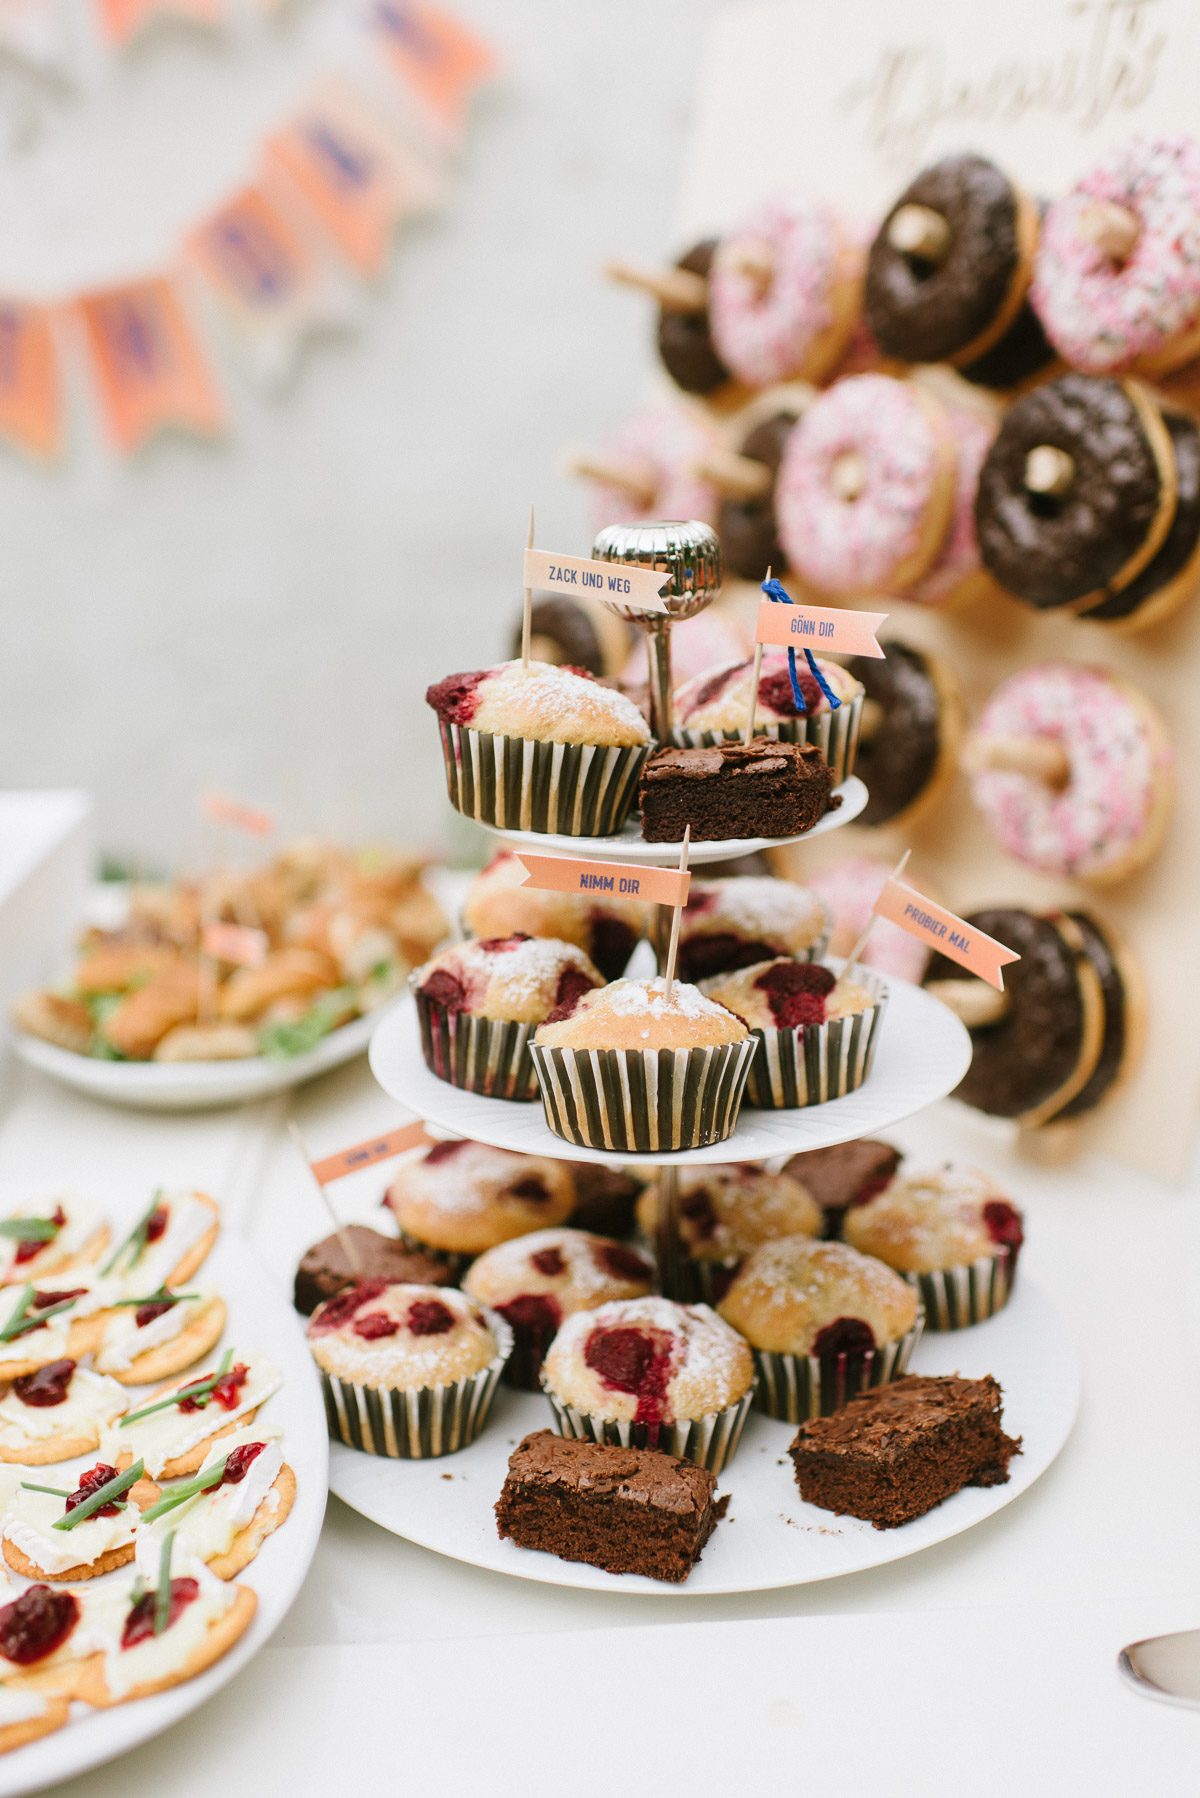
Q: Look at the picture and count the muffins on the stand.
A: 14